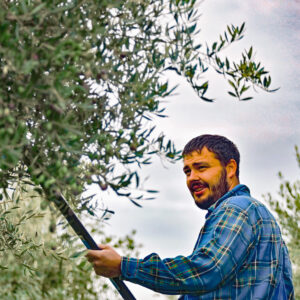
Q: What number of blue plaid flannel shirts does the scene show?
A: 1